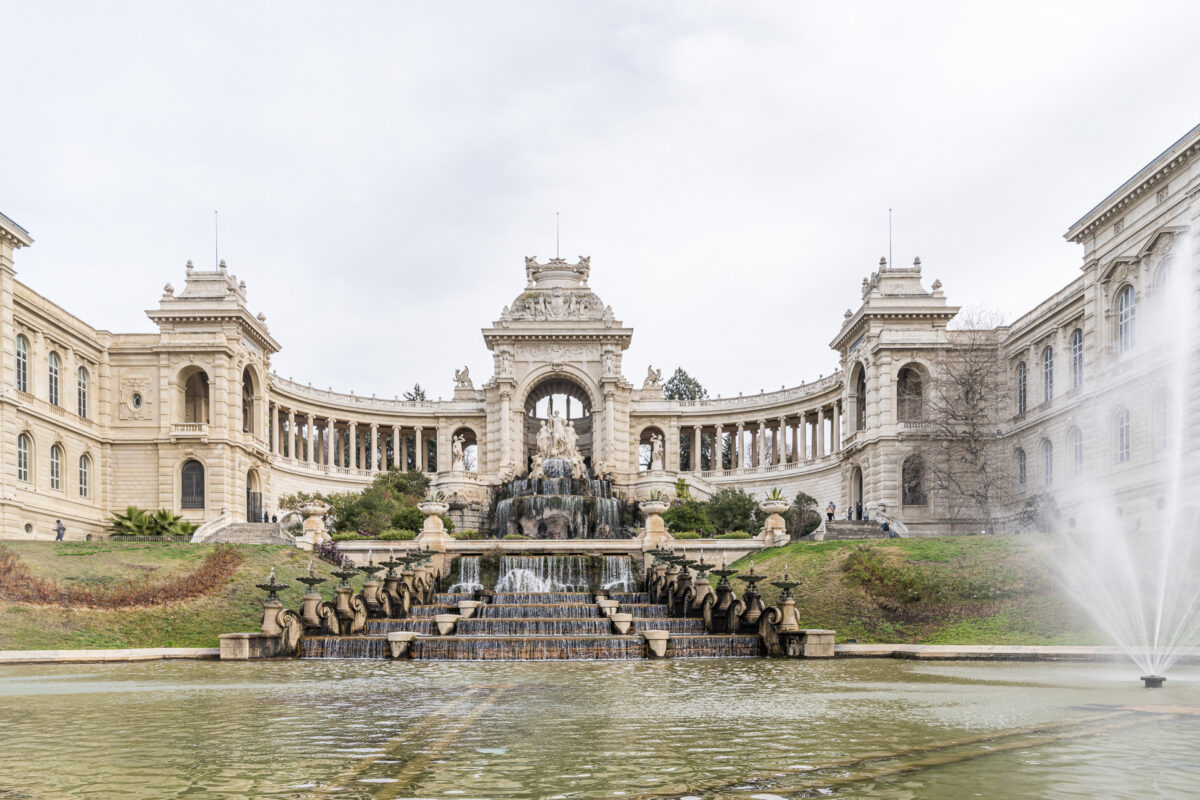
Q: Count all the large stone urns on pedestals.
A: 4